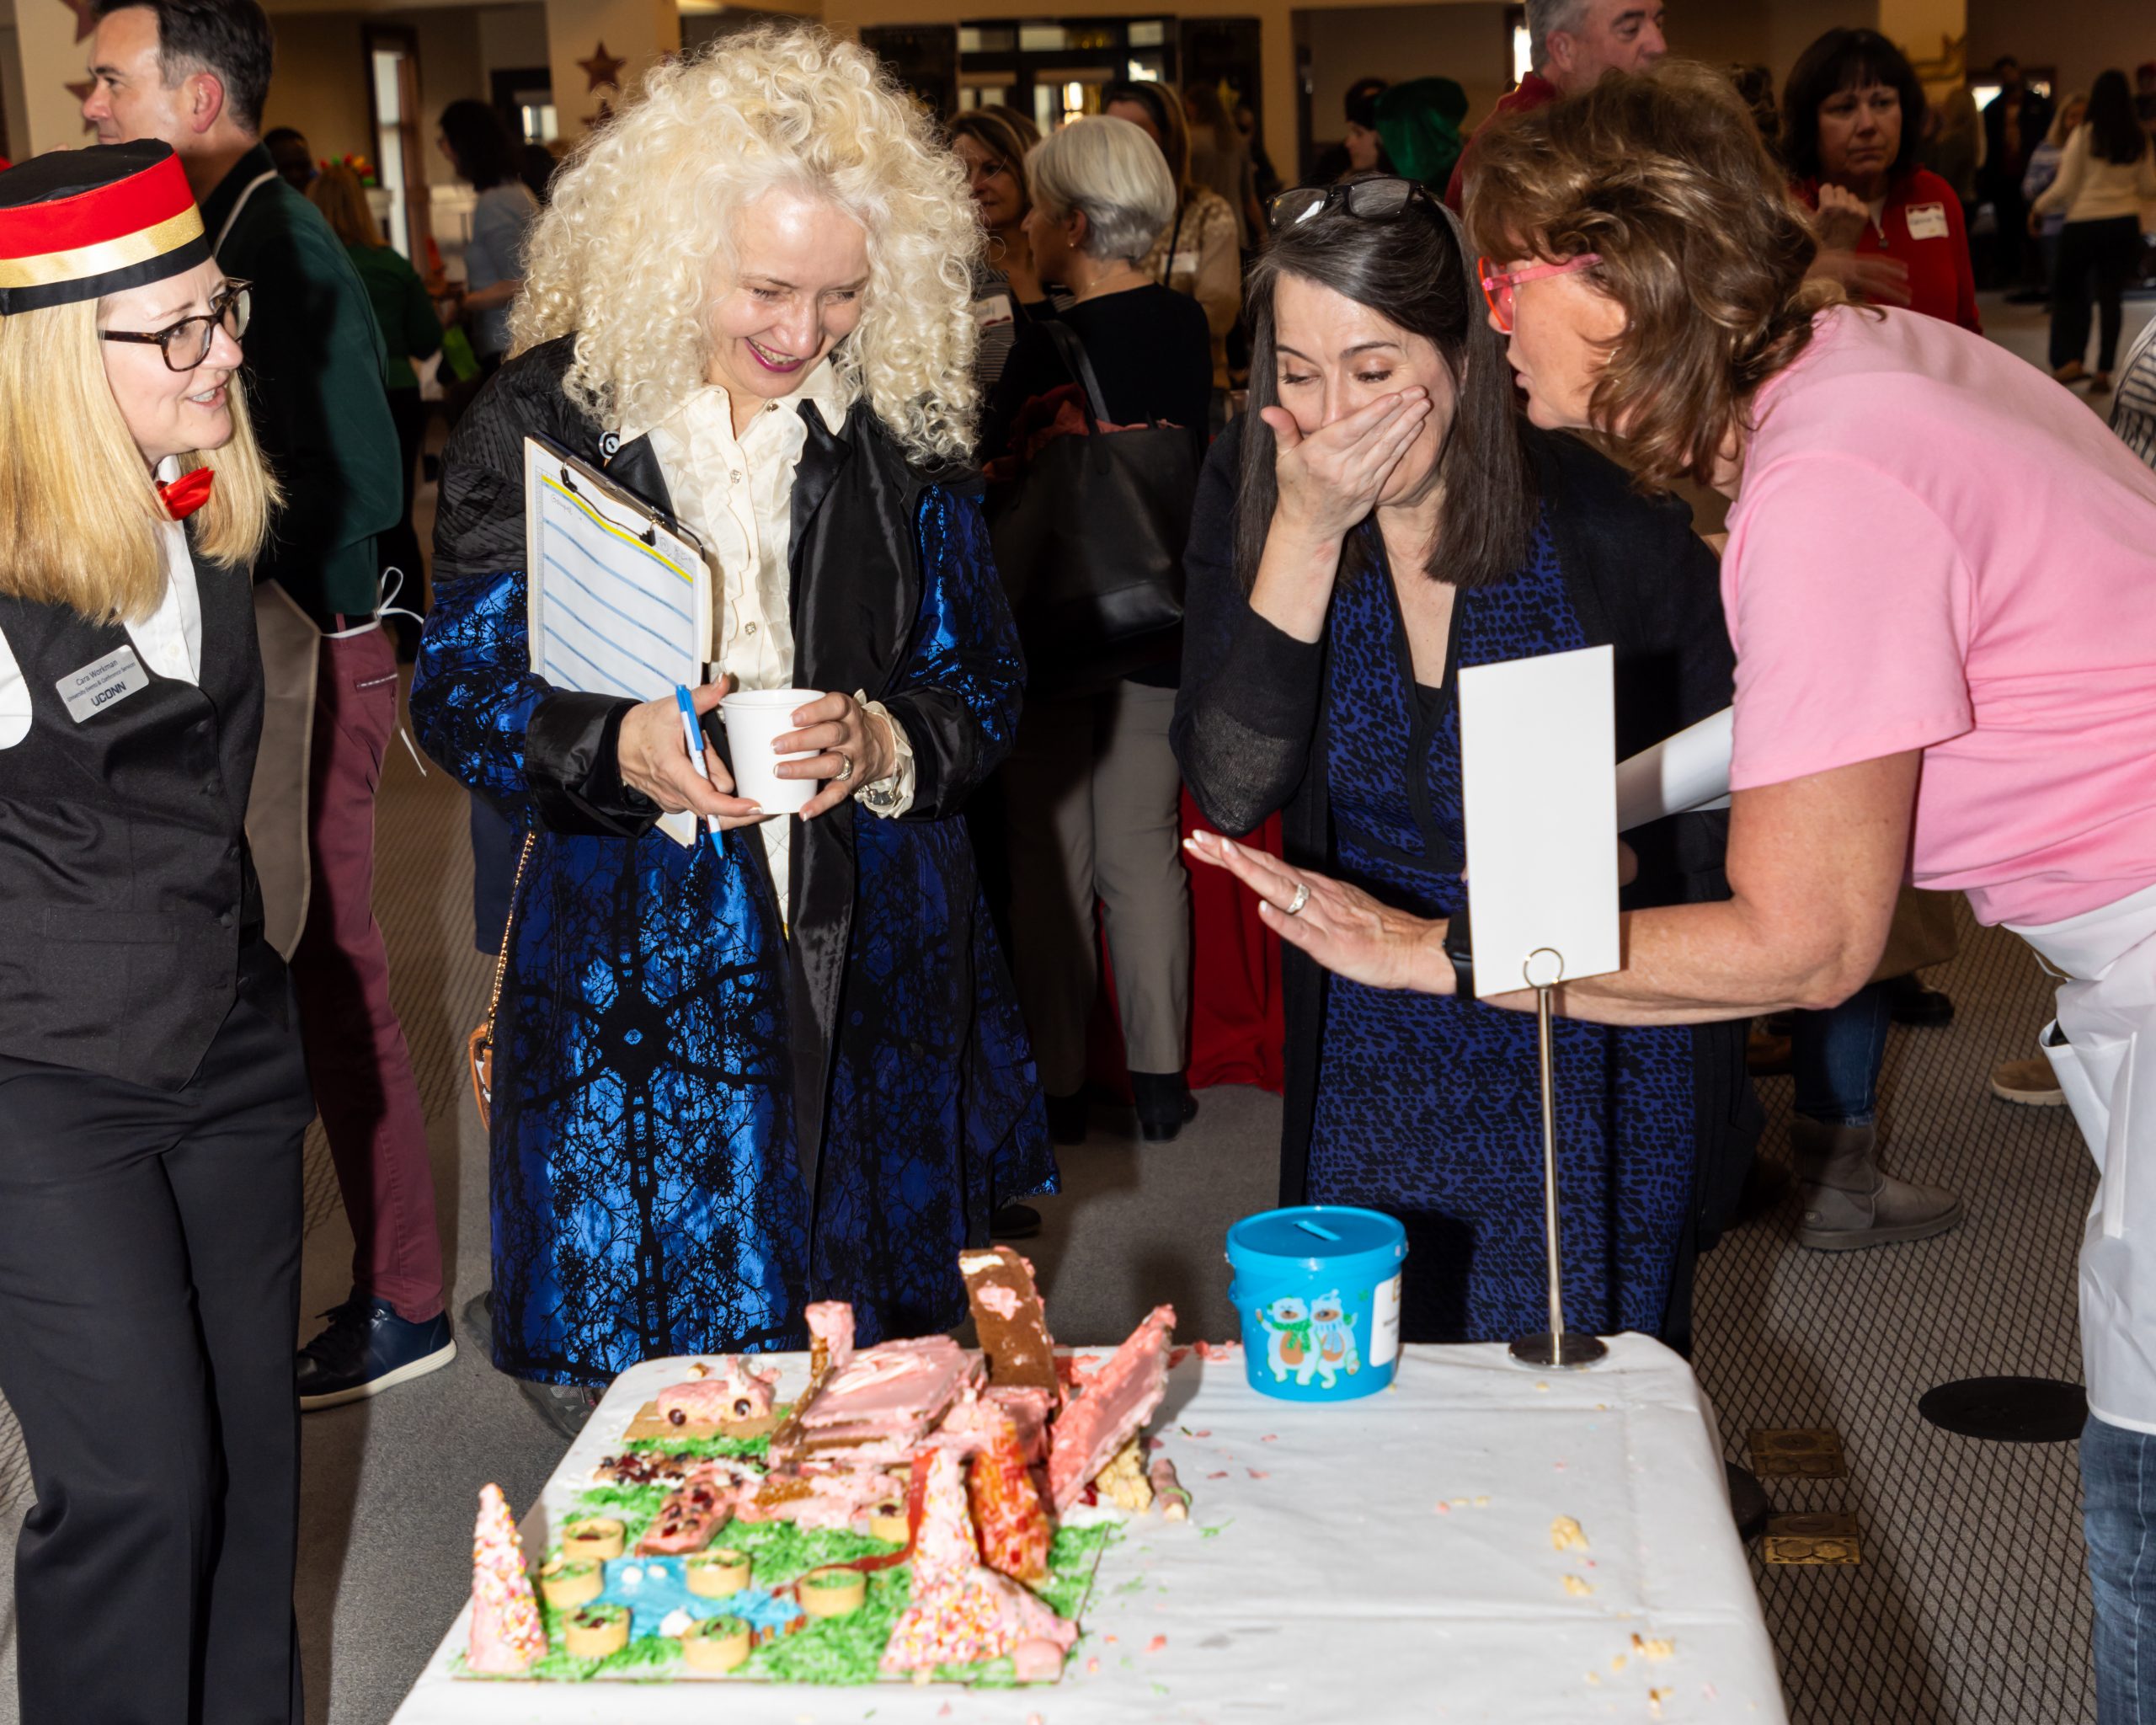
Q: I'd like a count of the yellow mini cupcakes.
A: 7